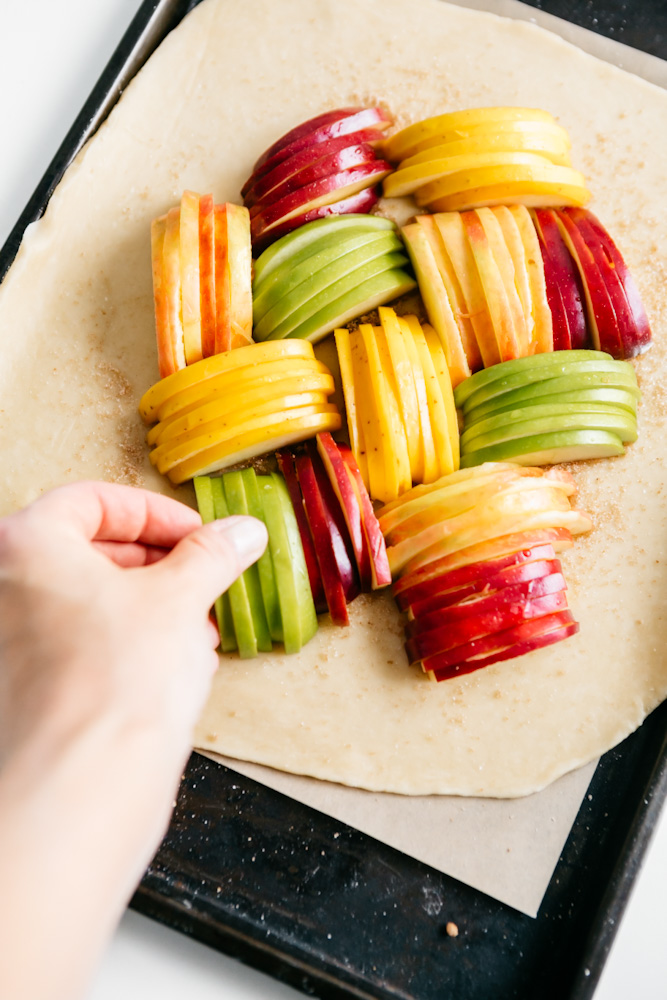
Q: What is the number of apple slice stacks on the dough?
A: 13